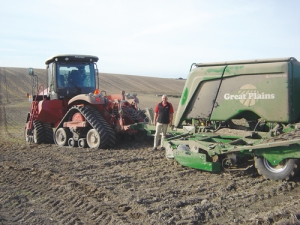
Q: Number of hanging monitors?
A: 0